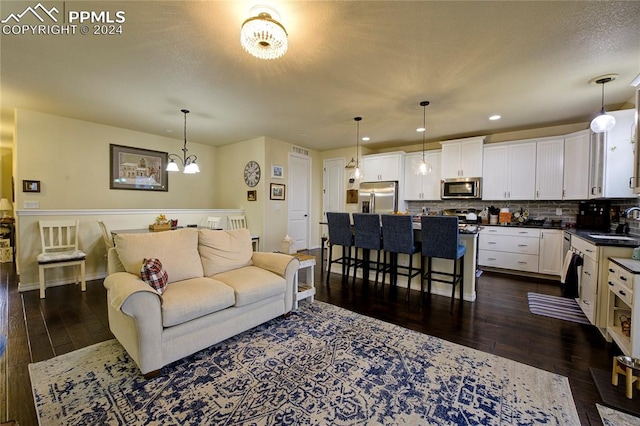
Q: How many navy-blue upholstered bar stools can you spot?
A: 4